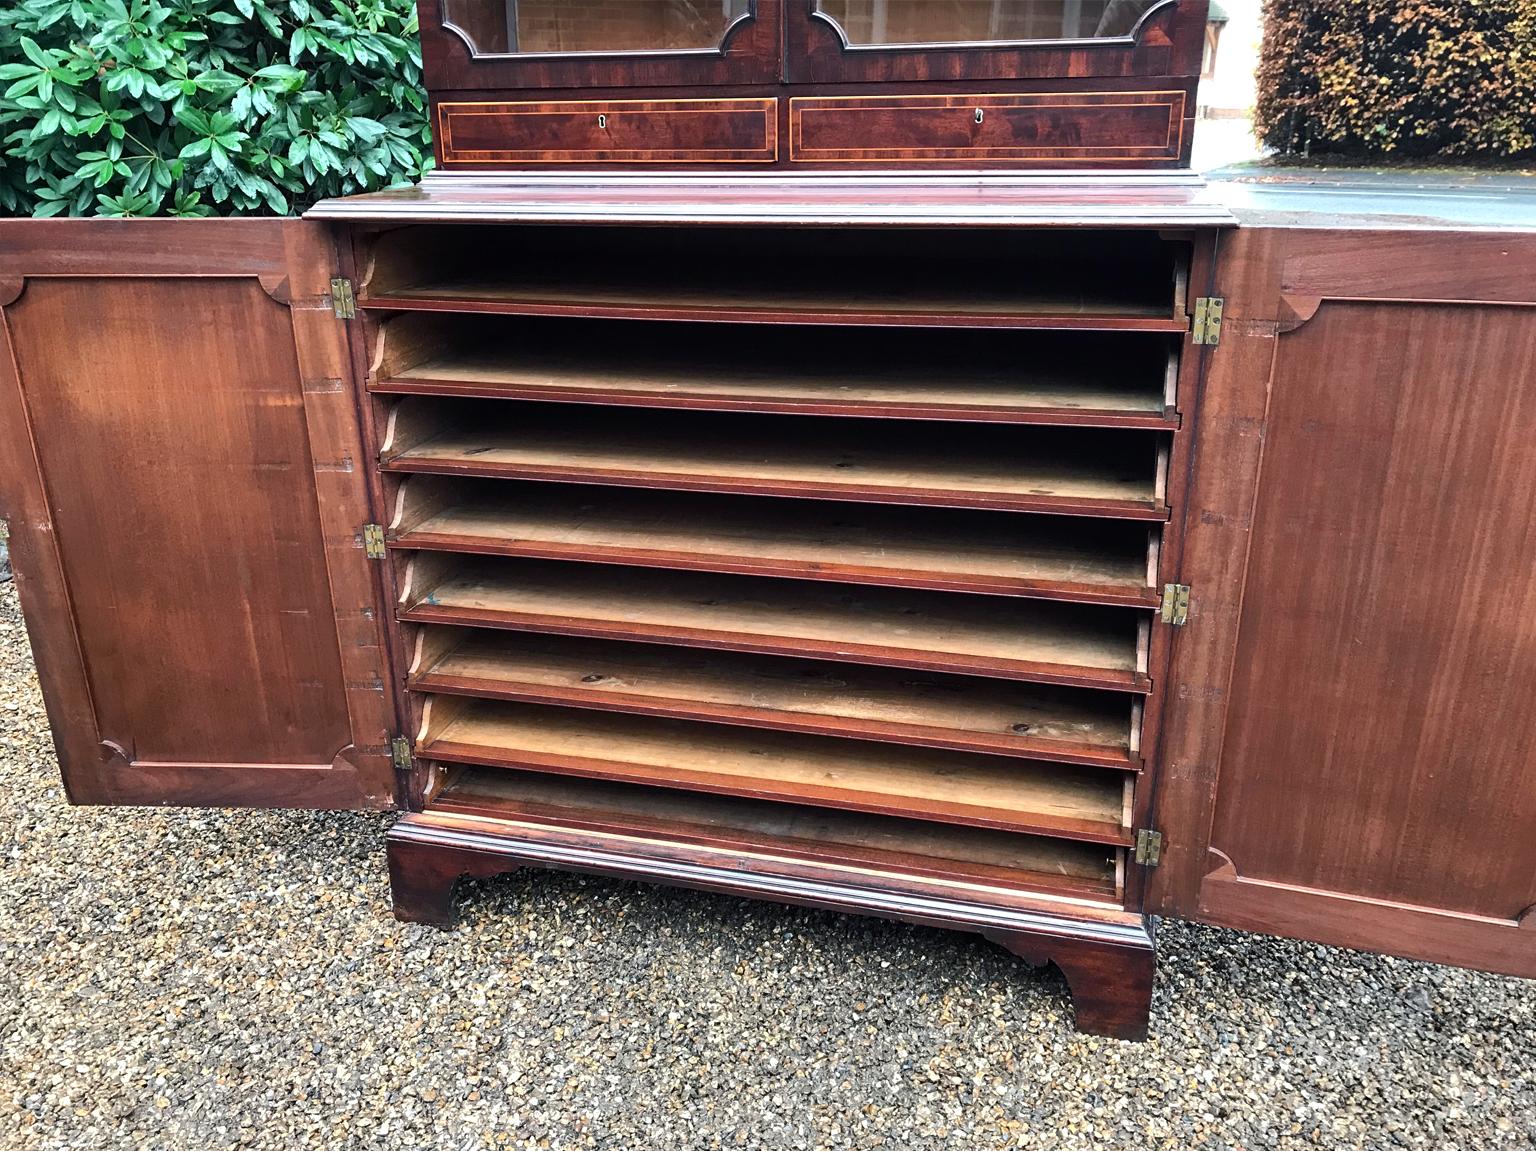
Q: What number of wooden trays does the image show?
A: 8